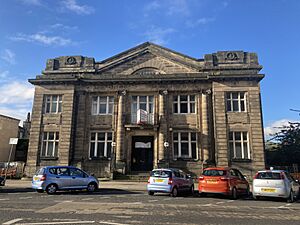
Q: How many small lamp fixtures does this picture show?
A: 2